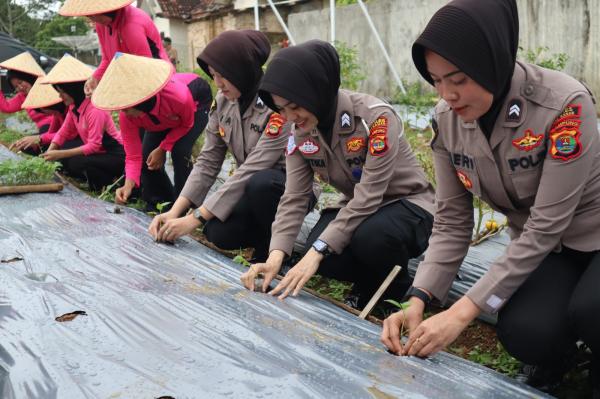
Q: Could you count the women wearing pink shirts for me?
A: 5